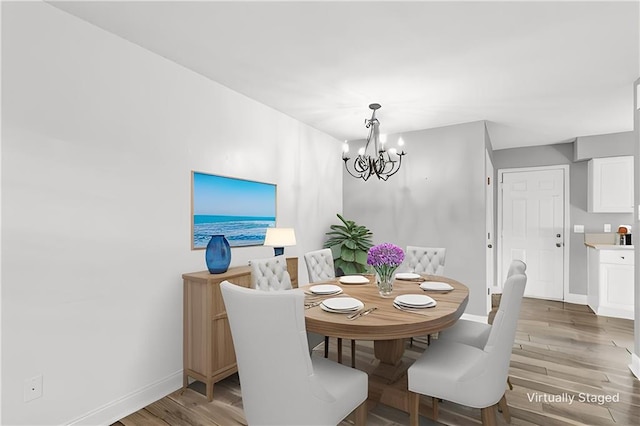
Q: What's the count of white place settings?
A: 6